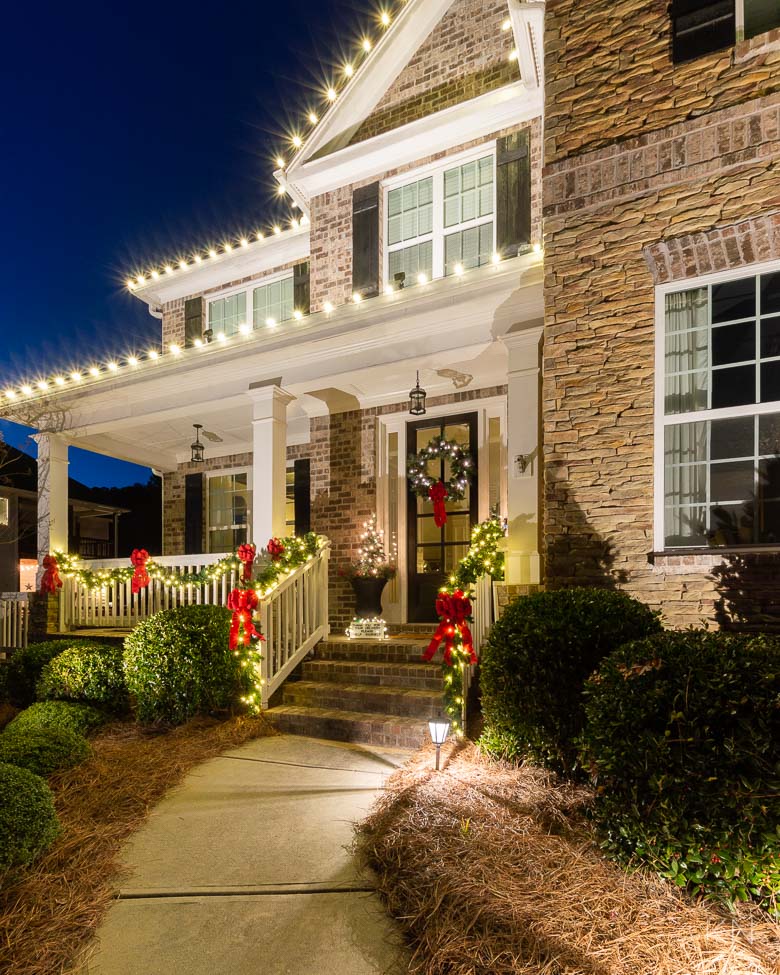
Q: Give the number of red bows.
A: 7